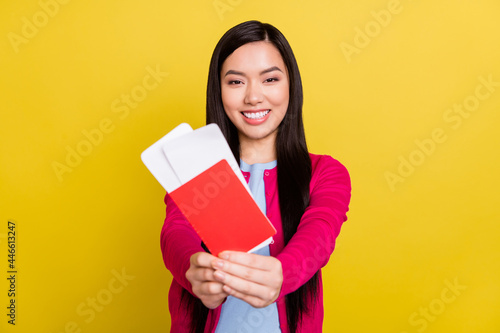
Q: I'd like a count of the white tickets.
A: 2